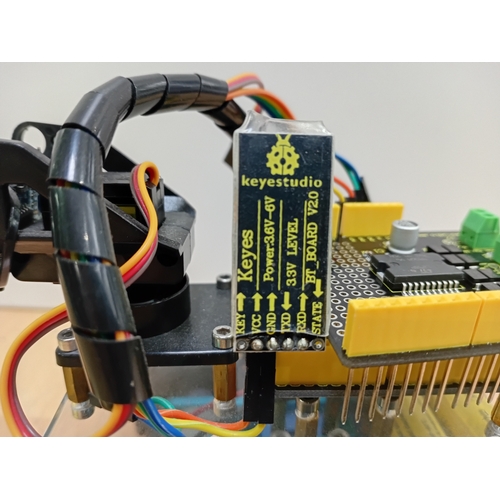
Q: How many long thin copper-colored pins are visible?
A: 12